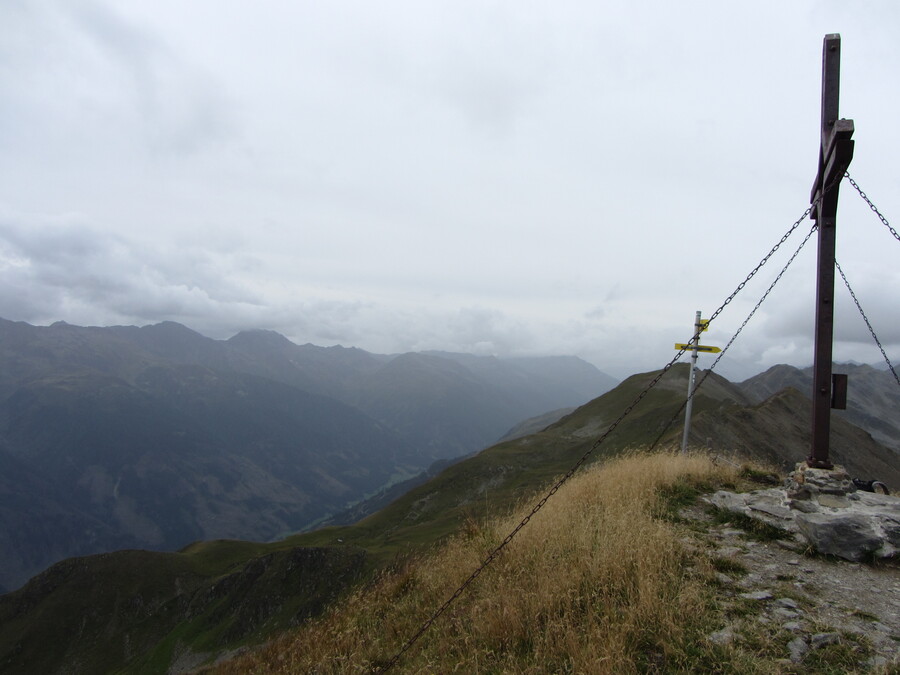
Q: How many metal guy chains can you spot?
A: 4